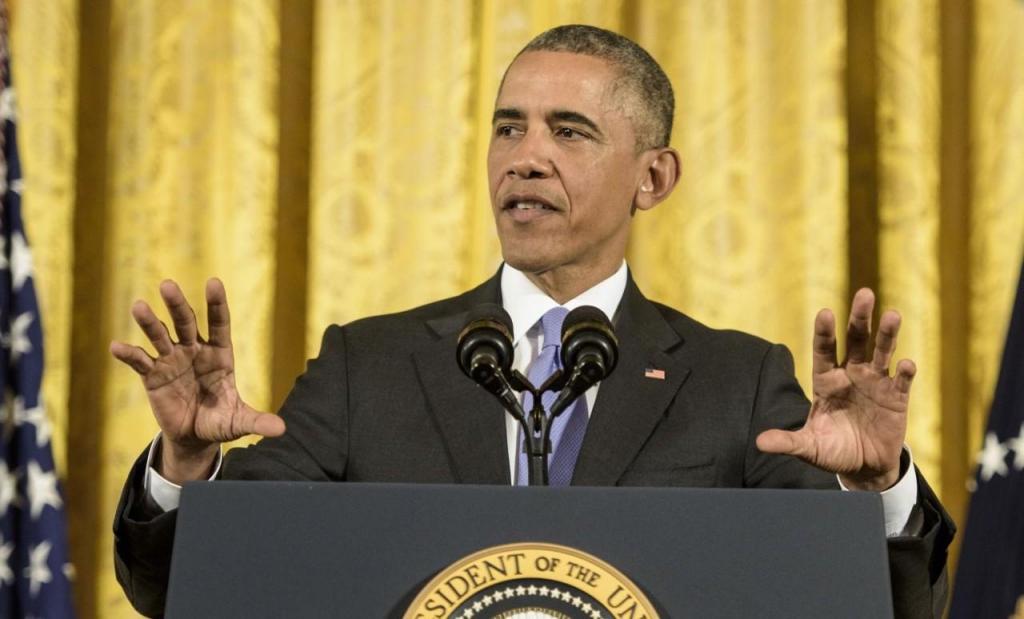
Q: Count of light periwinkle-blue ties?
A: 1